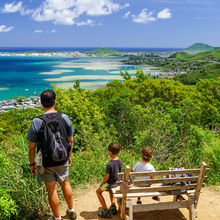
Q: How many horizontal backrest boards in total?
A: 3